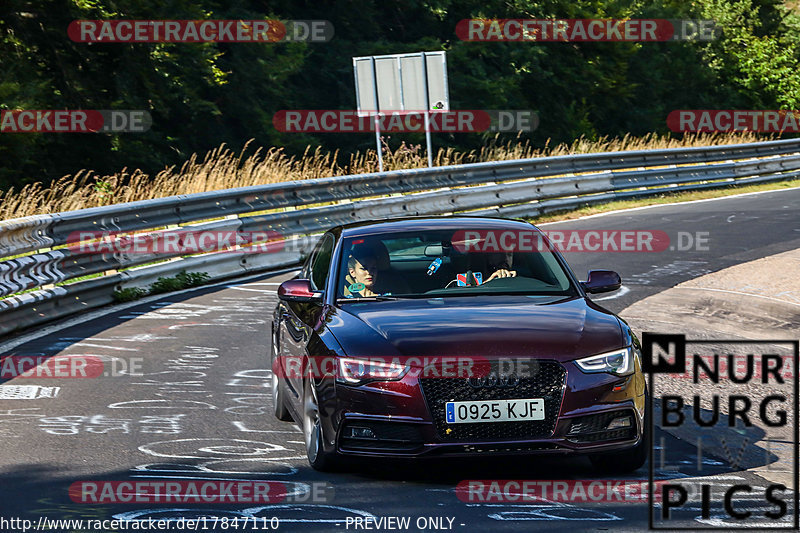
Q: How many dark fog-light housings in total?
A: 2